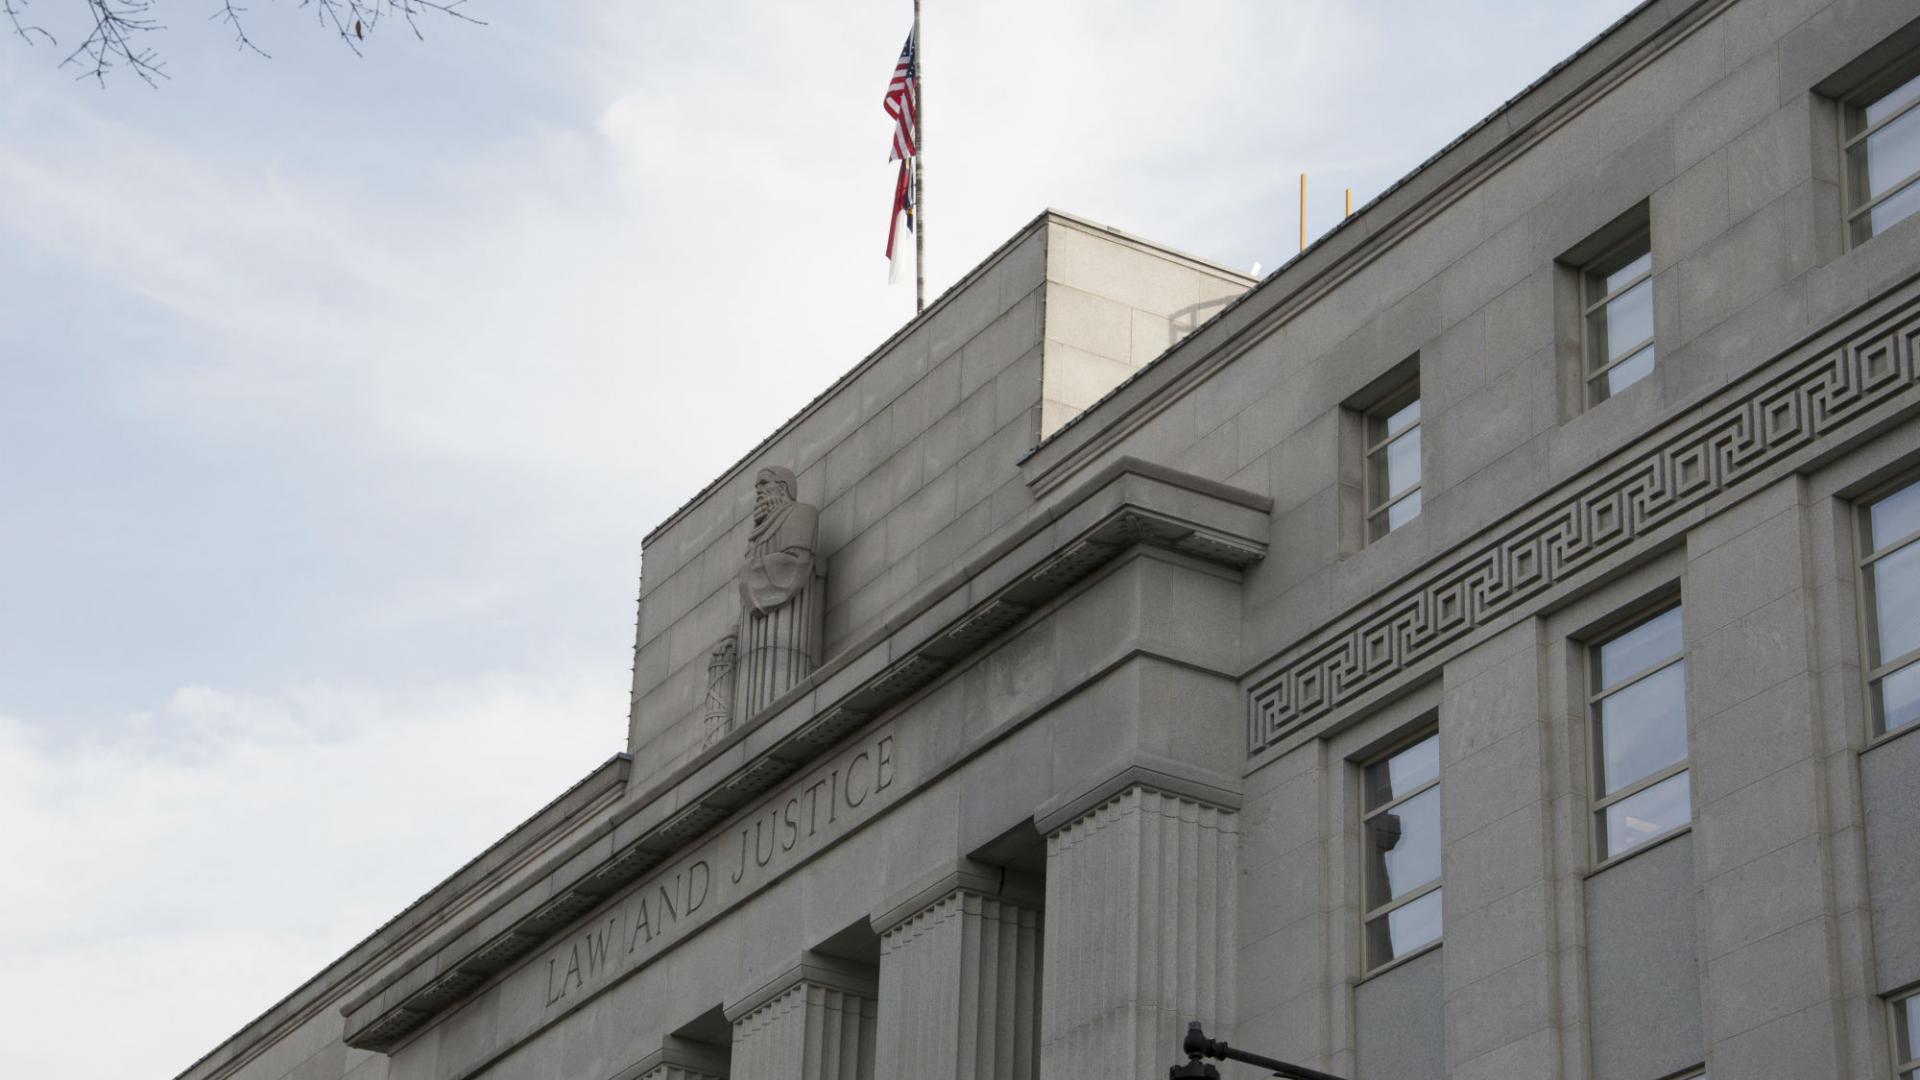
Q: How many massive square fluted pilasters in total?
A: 4